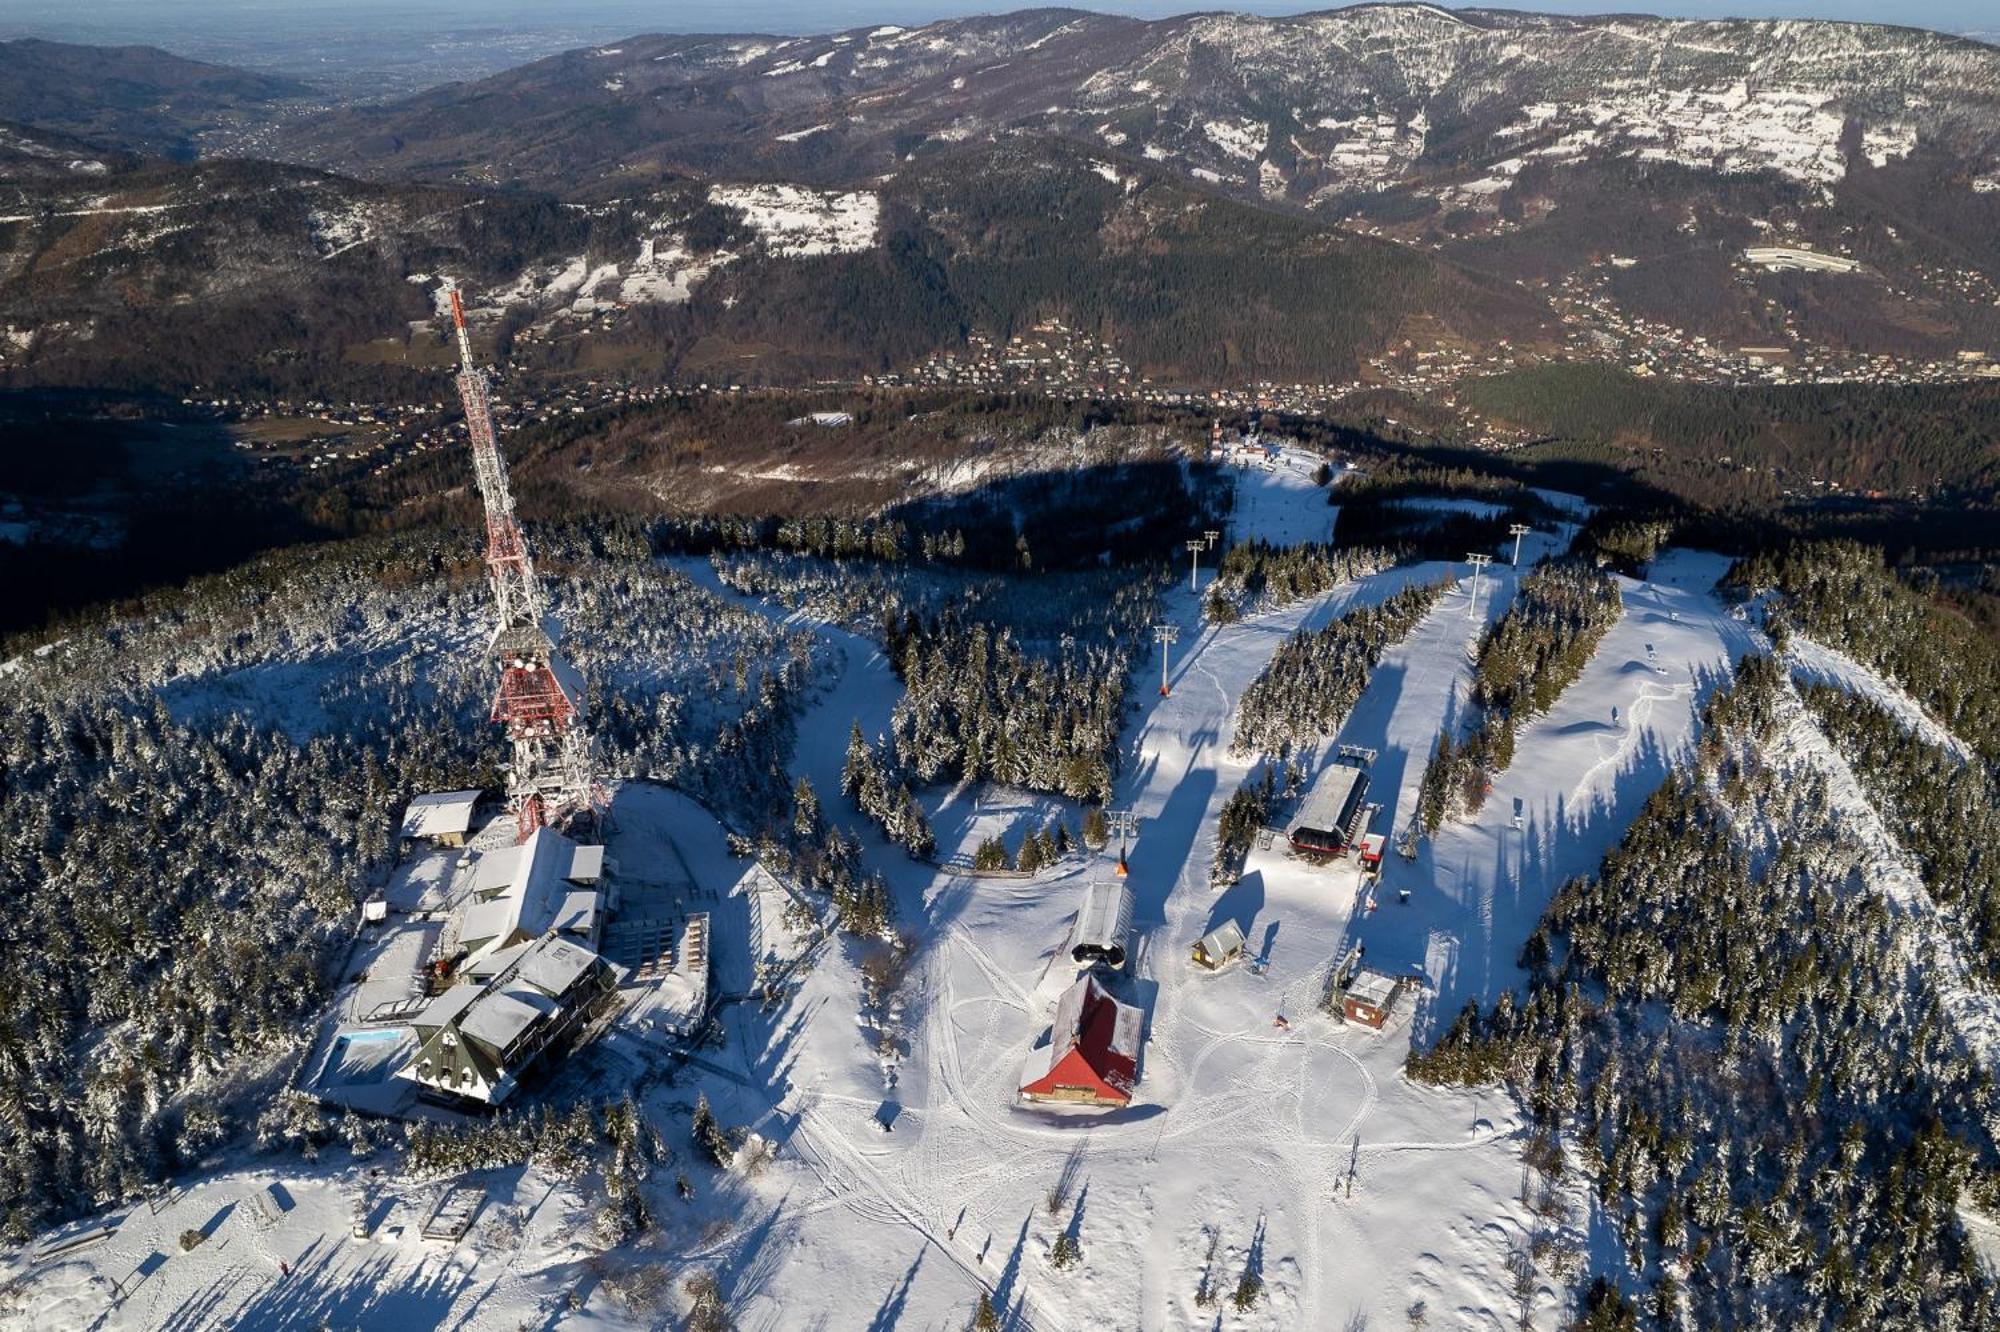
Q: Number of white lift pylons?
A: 6